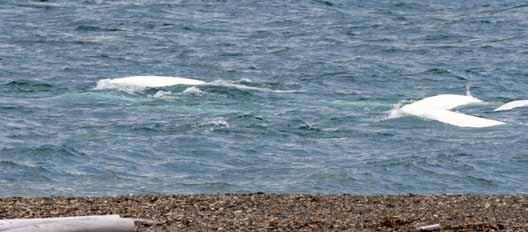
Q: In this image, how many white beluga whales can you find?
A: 4